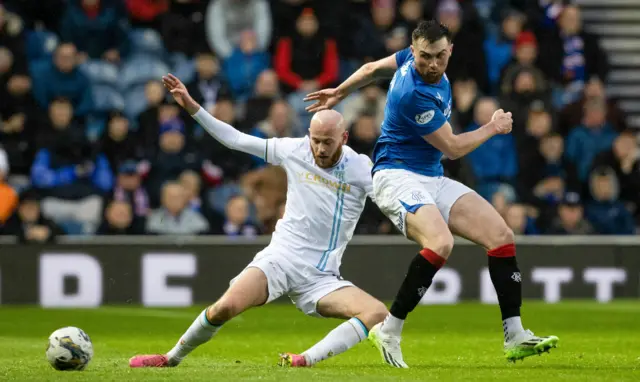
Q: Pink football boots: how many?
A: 2